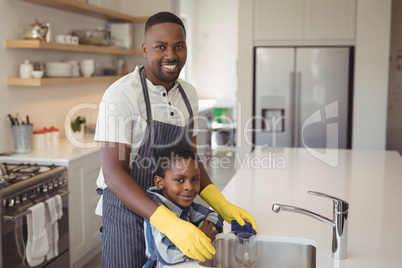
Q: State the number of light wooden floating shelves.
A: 3